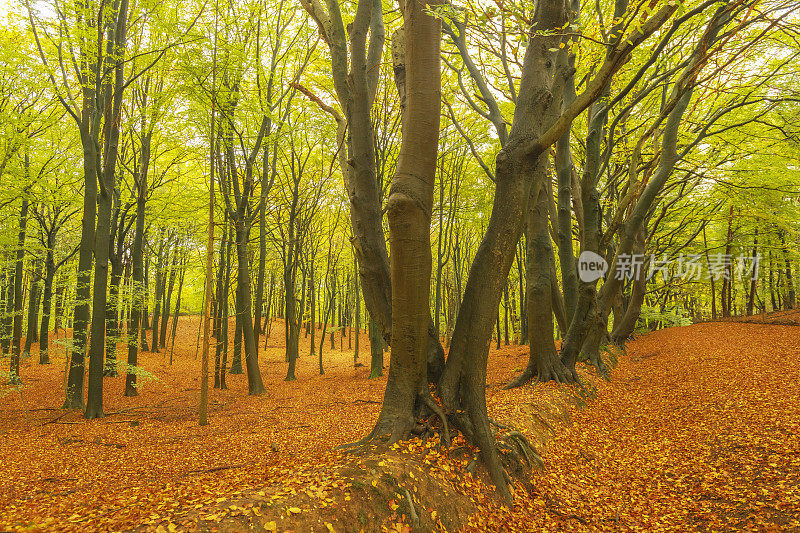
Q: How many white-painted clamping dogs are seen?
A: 0